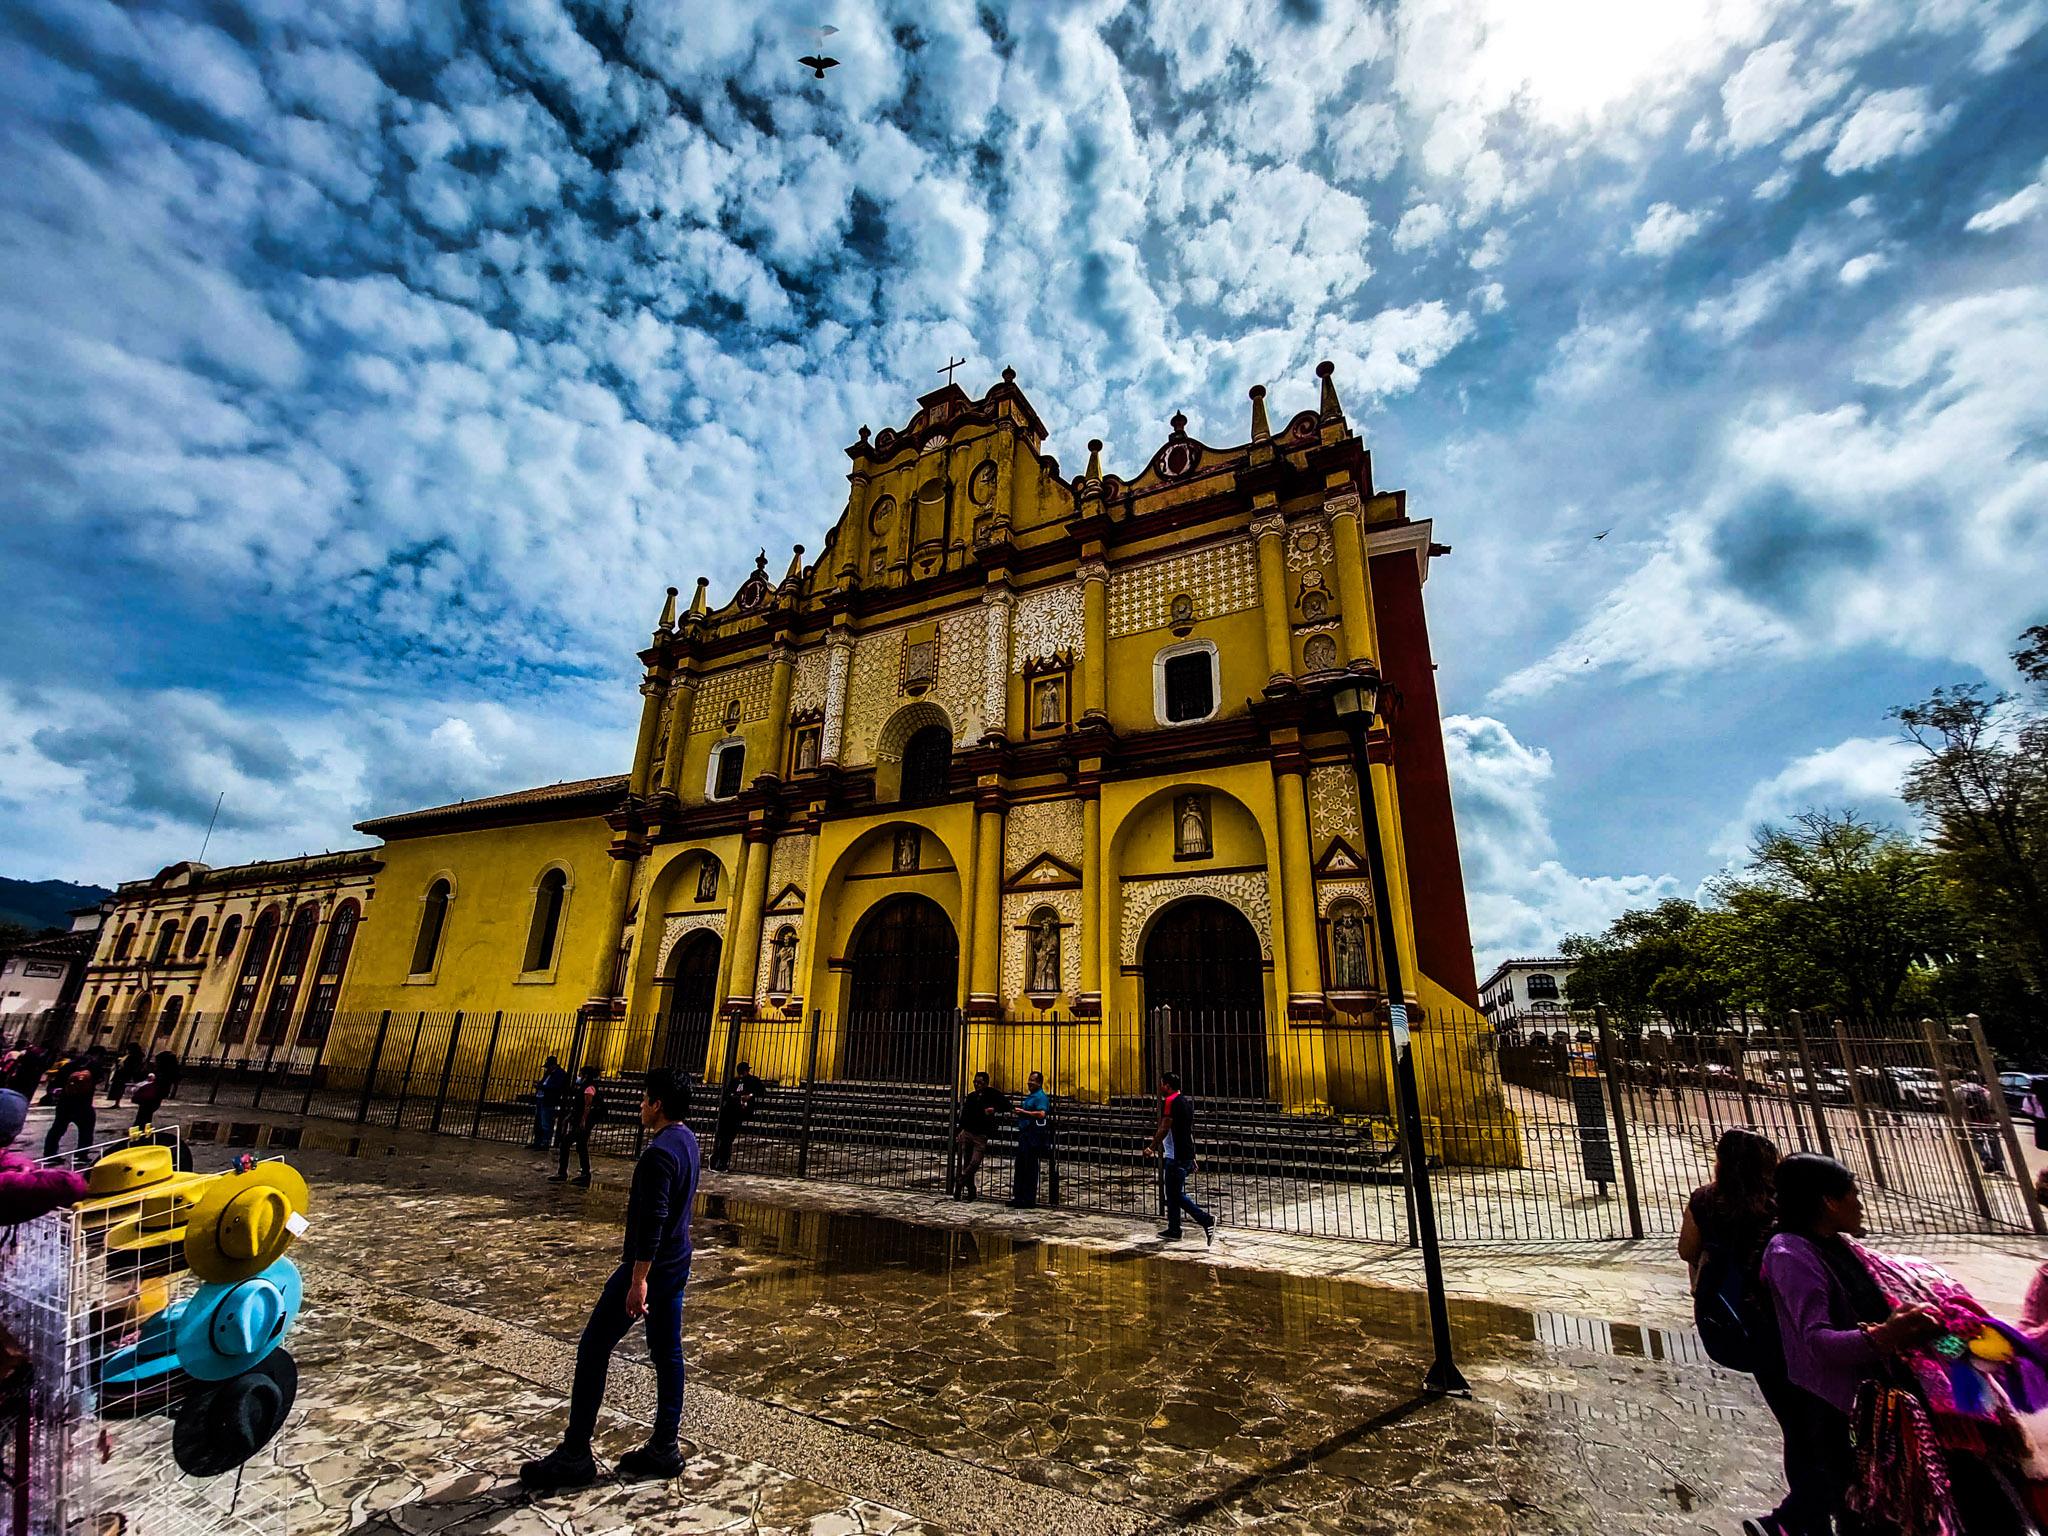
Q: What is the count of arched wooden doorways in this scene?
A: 3